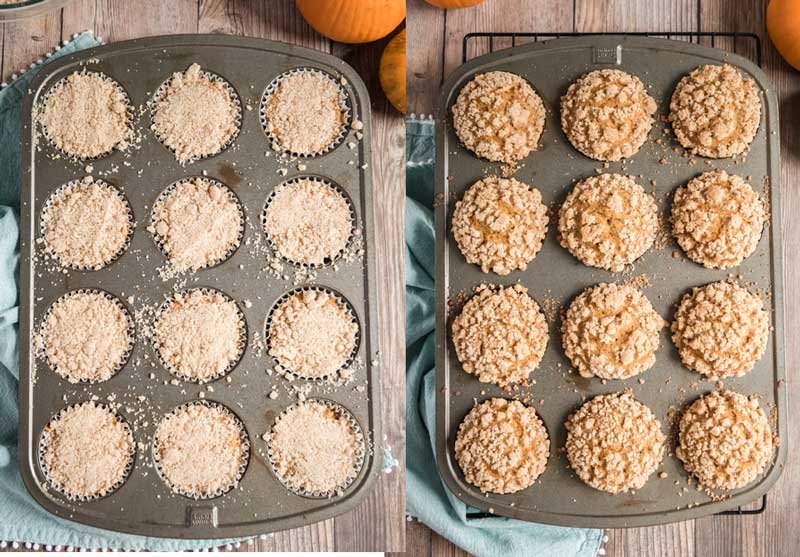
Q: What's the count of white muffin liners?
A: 12